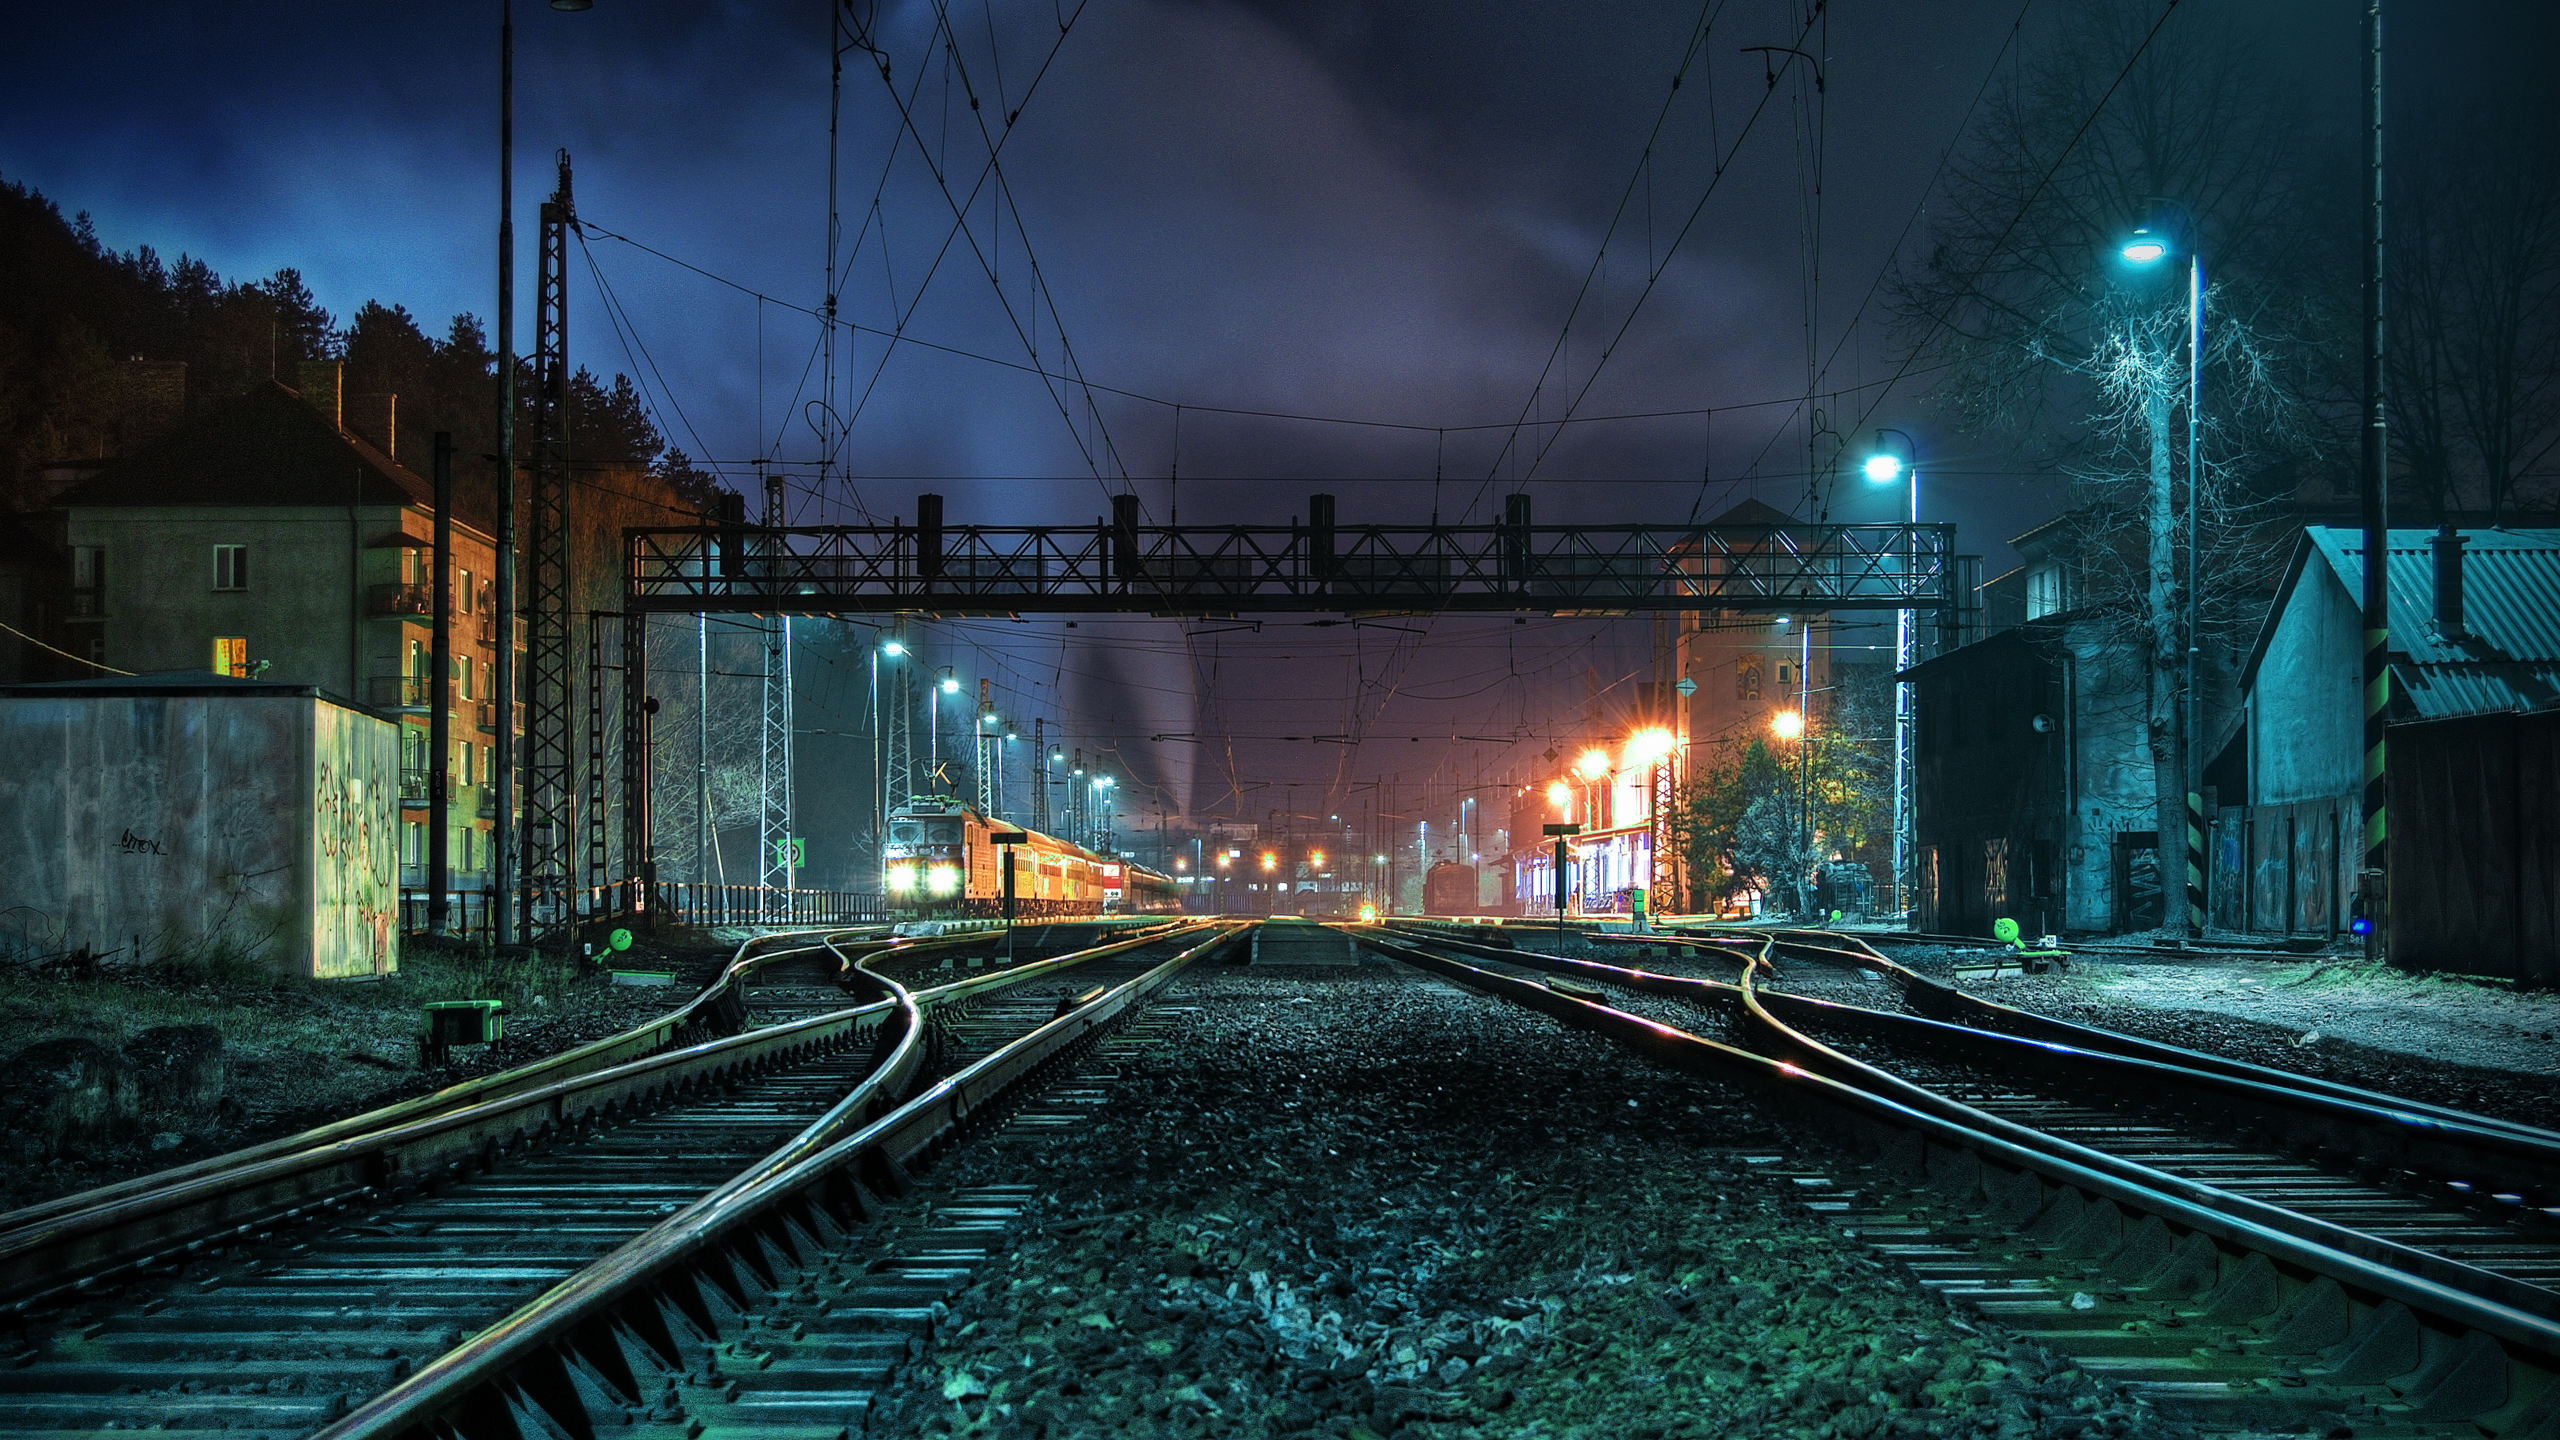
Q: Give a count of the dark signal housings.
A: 5